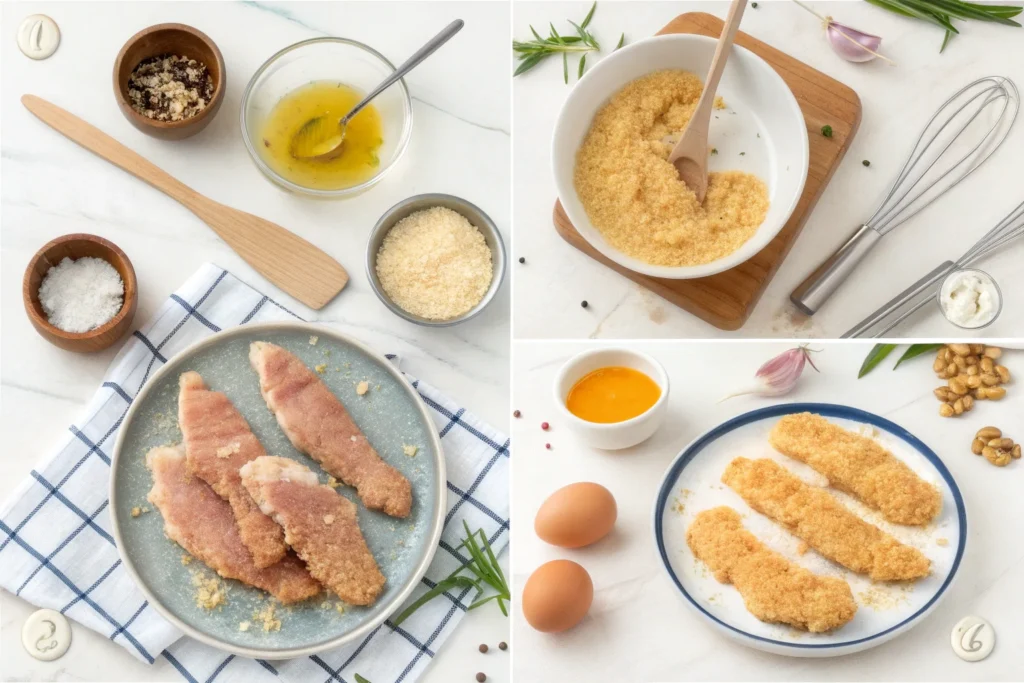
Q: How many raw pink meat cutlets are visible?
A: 4